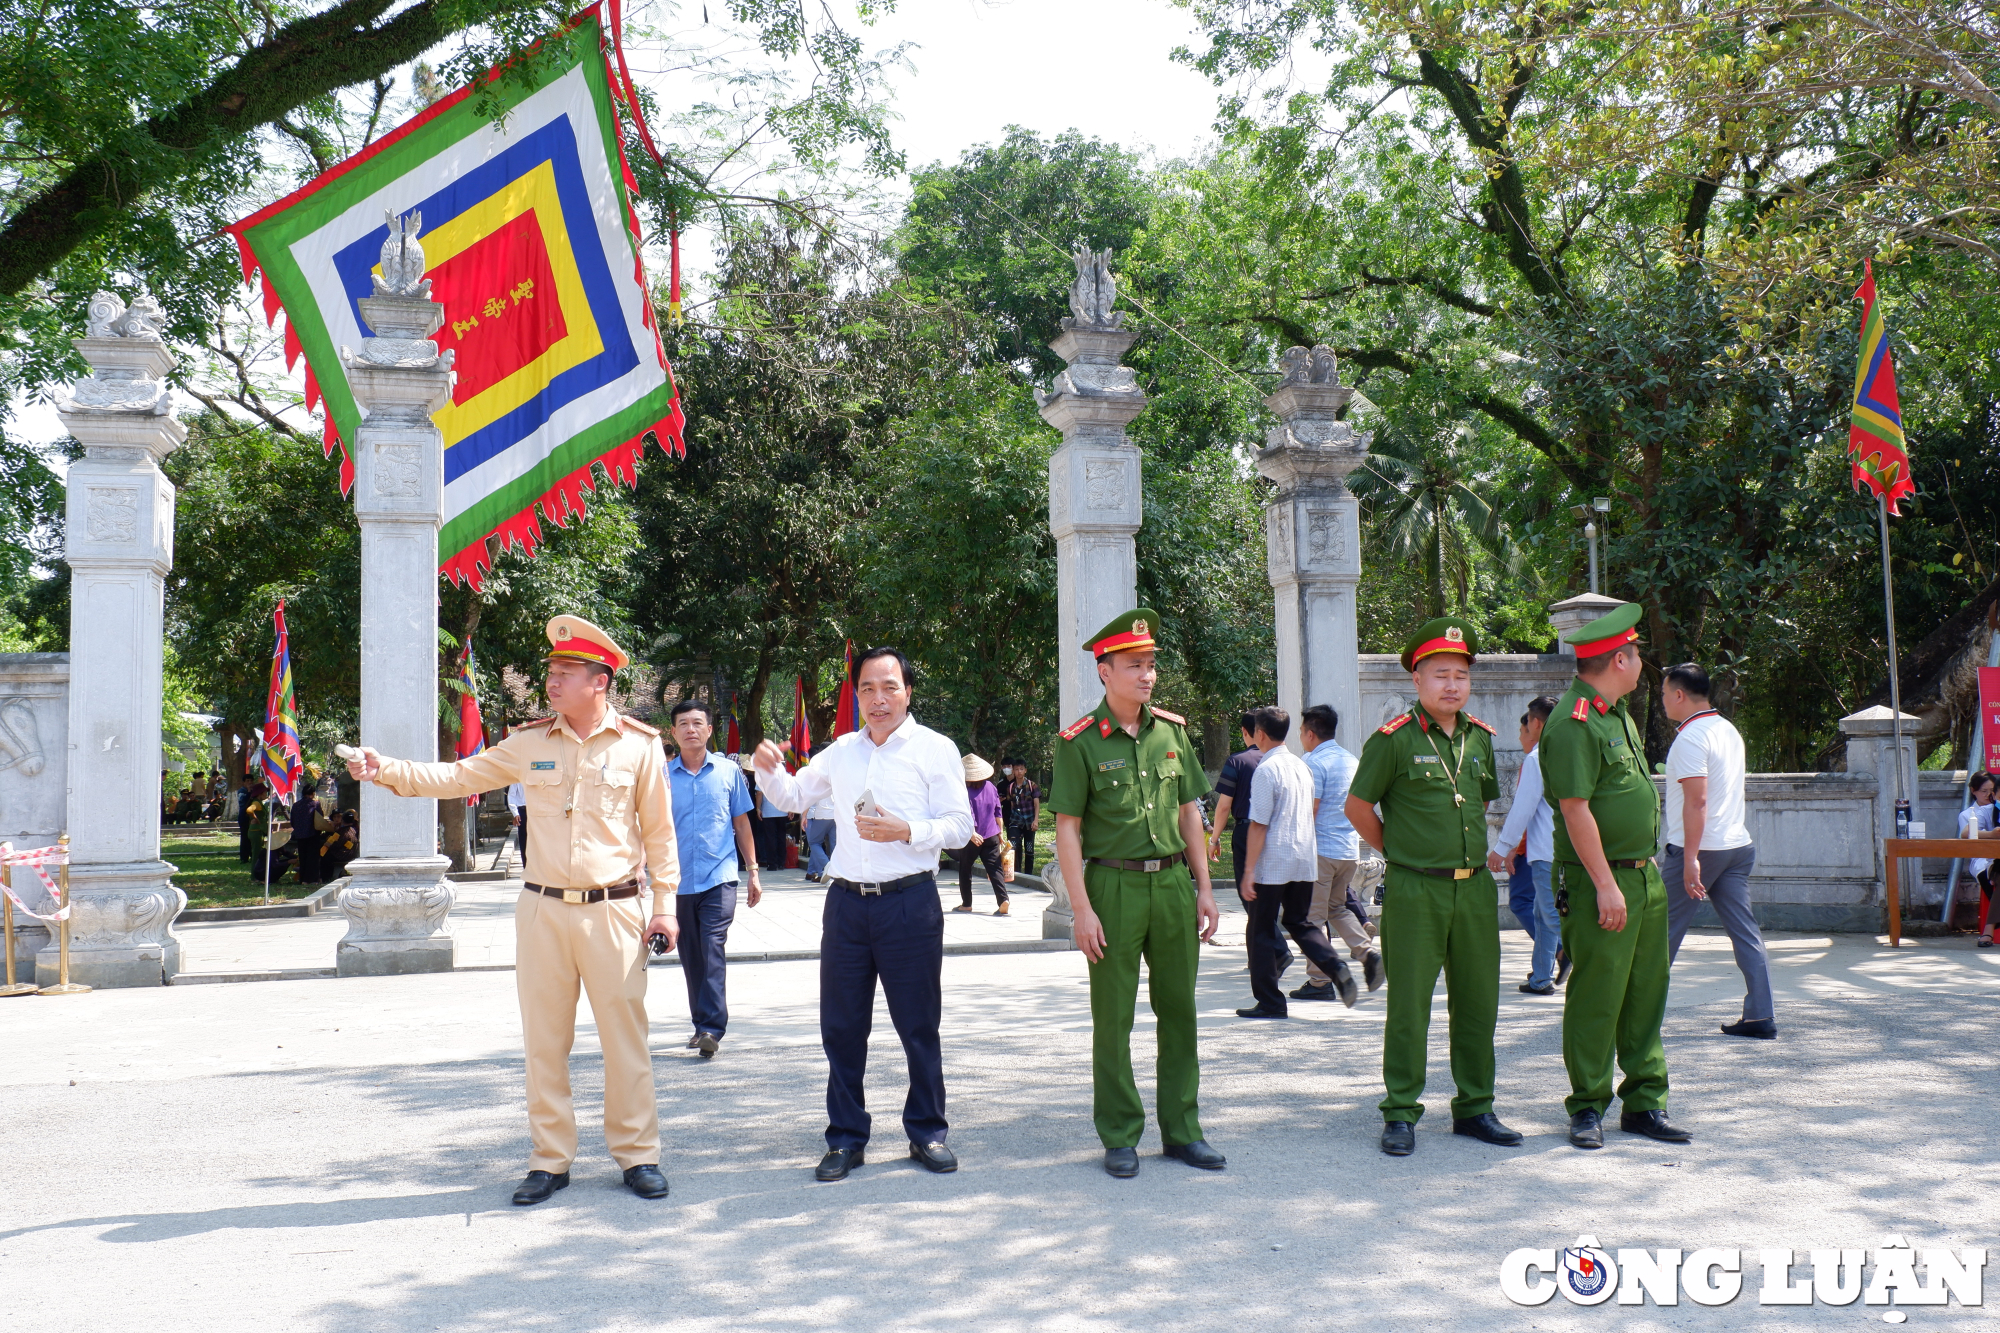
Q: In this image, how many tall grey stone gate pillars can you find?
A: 4